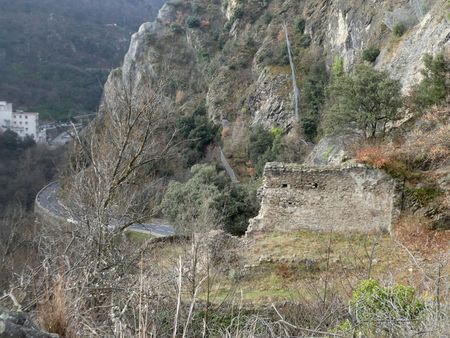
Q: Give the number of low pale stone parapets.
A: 1